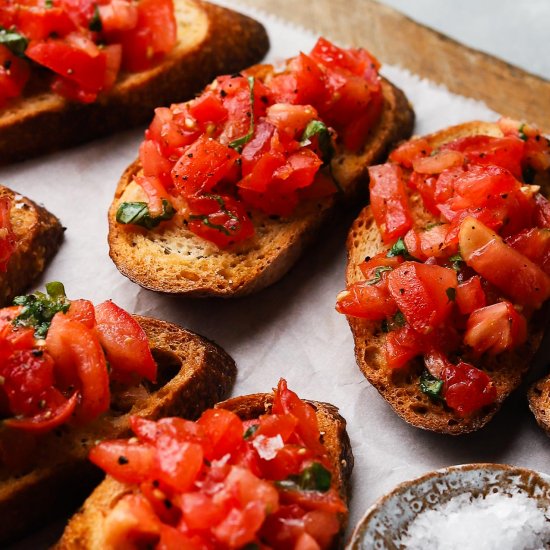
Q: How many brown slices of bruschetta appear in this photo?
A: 7